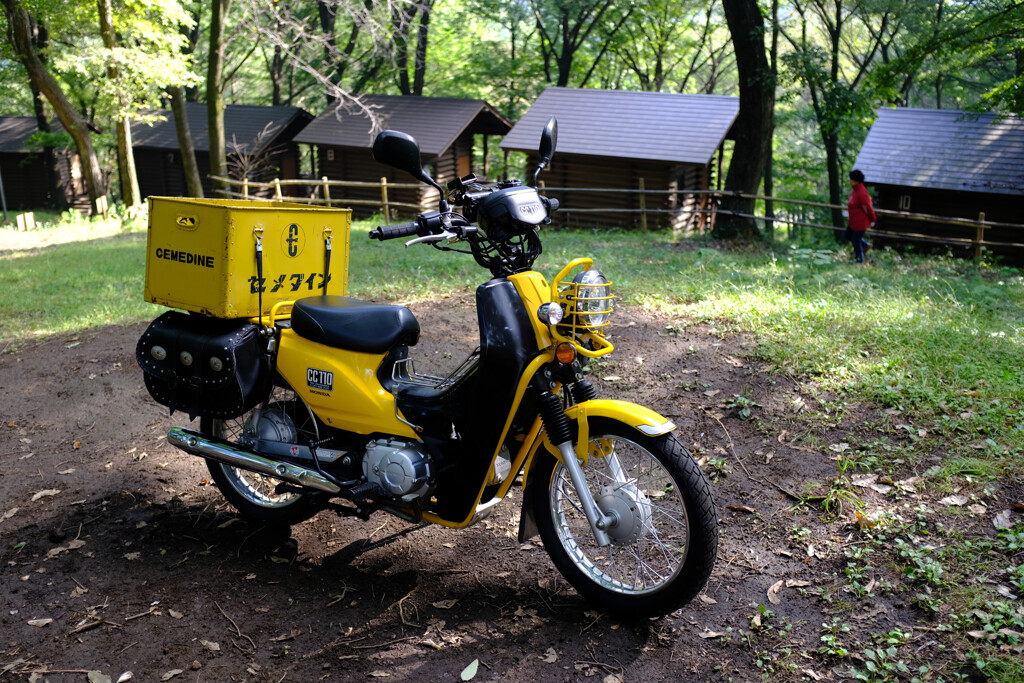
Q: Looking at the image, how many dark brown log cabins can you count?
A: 5